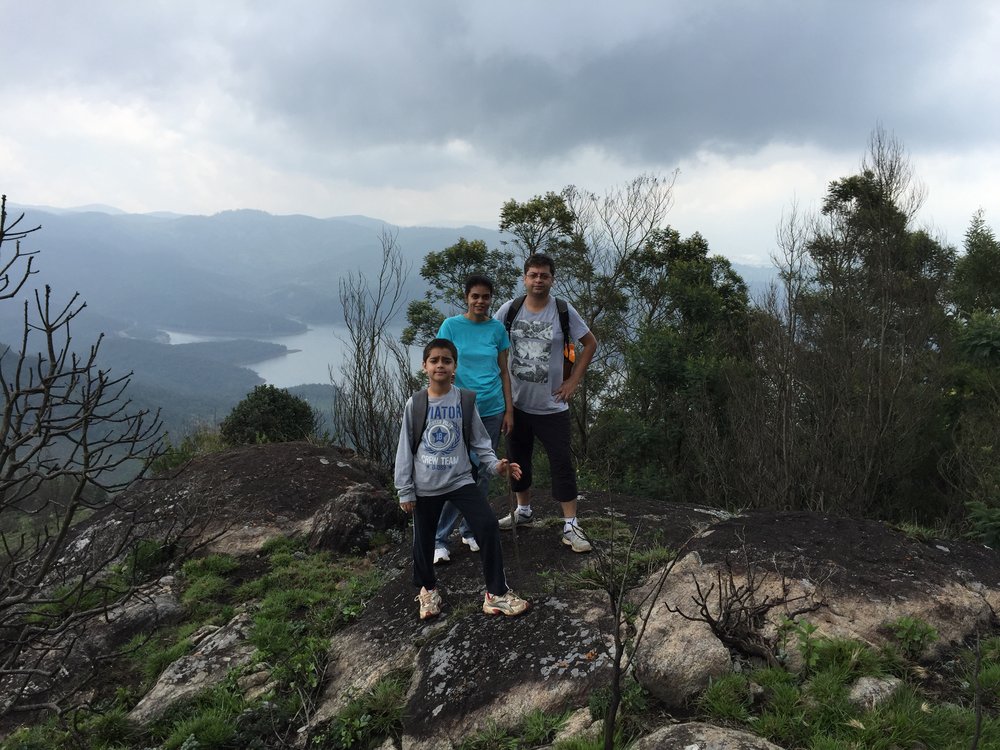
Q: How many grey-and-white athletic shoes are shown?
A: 2